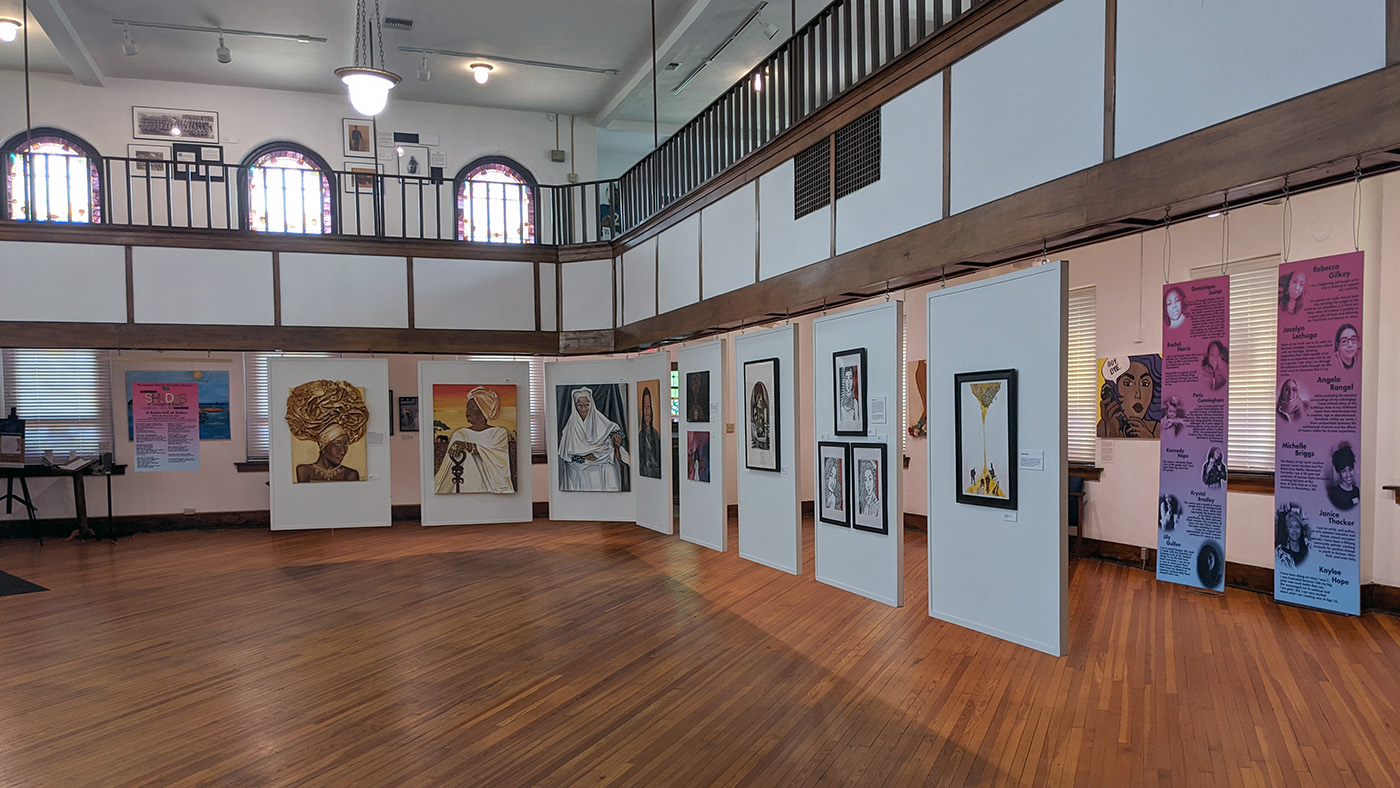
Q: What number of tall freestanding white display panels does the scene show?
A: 8